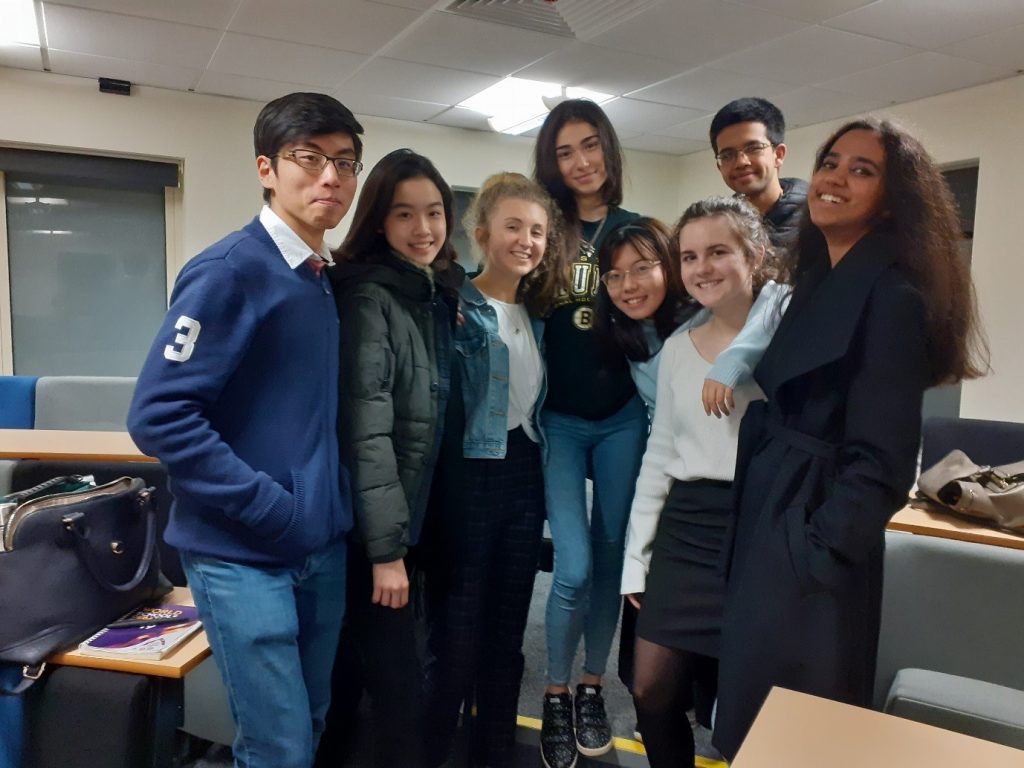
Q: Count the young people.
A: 8